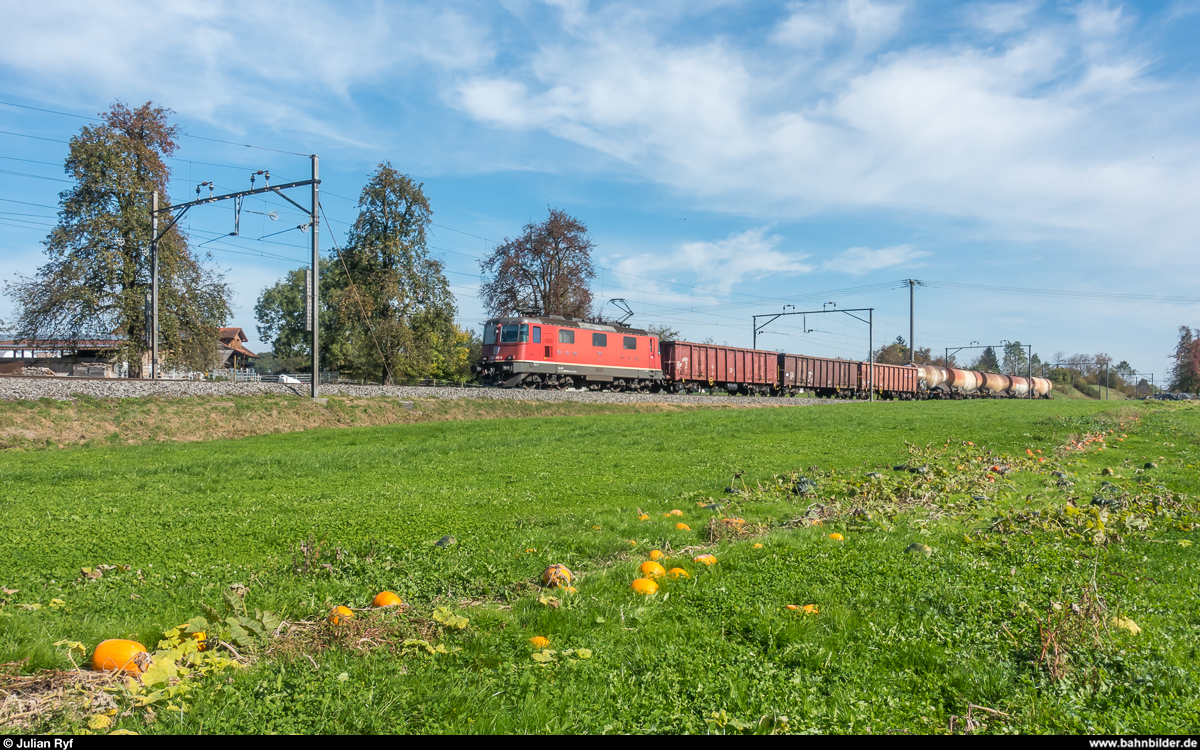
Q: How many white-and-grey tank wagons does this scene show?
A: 5